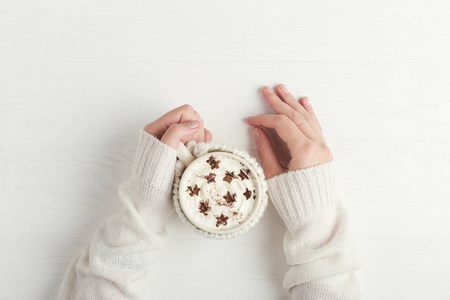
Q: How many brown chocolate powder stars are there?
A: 9